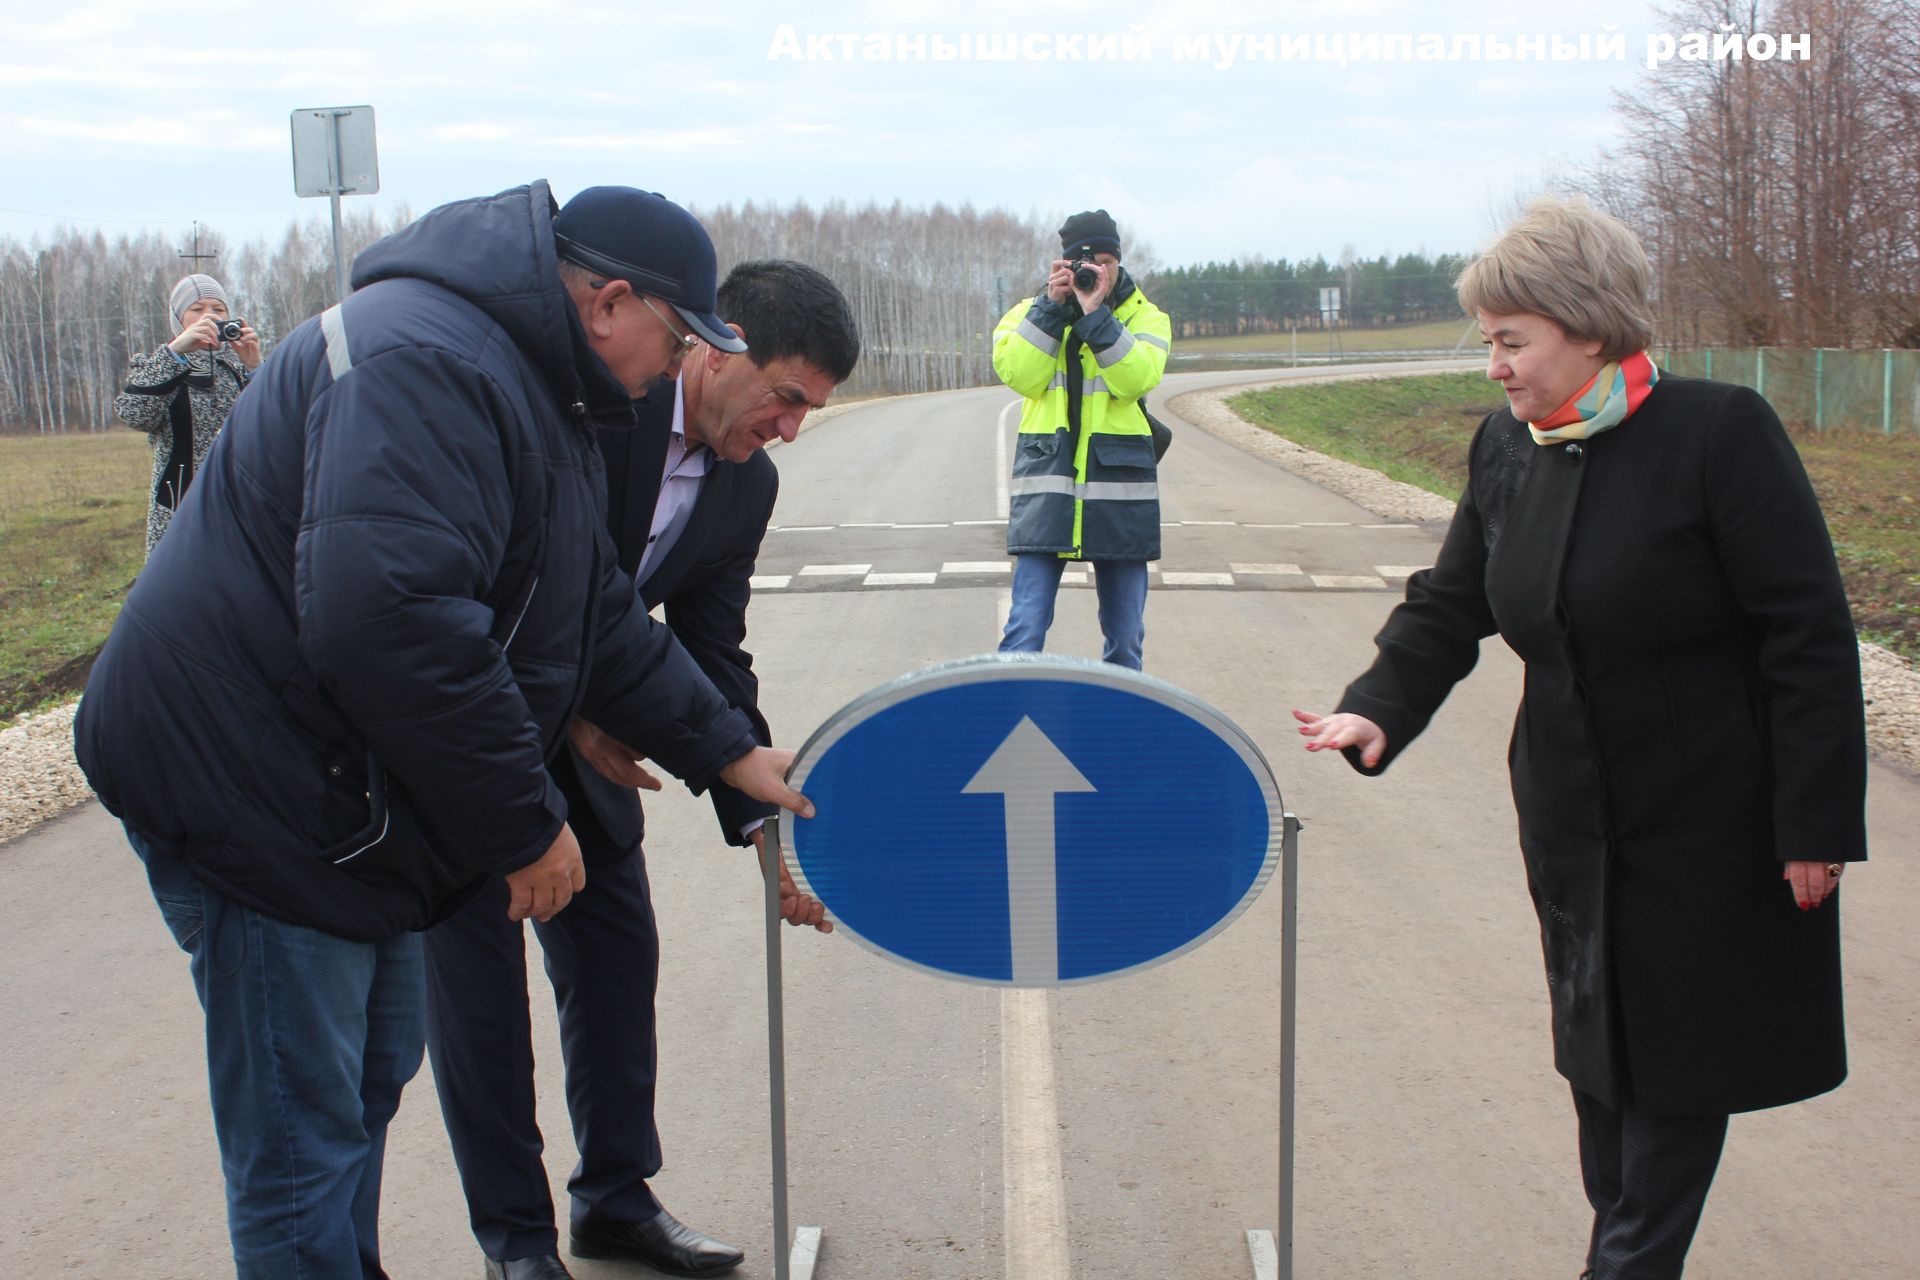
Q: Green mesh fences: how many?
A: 1